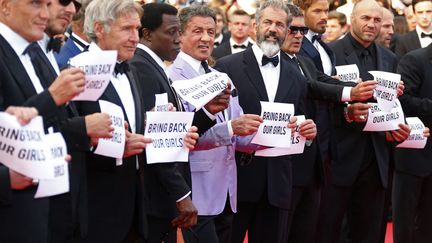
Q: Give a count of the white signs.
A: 13